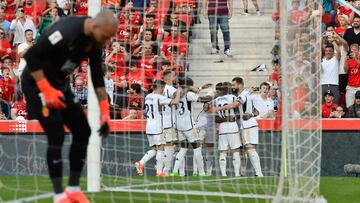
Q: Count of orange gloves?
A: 2